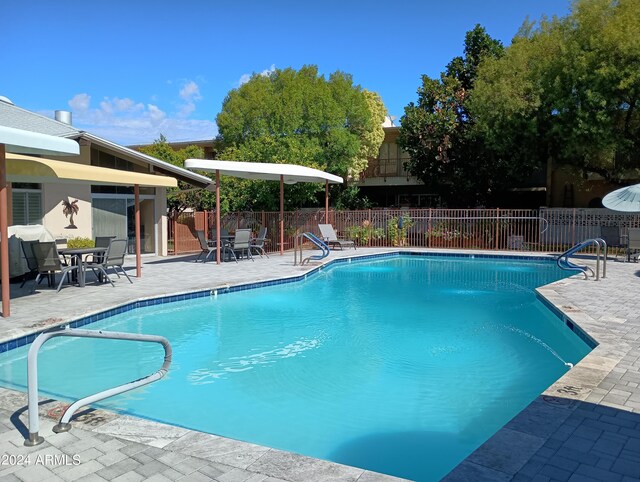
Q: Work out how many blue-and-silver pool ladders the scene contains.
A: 2